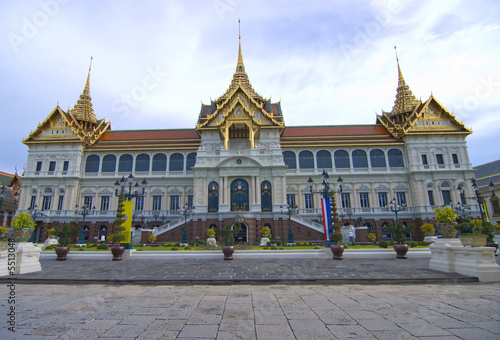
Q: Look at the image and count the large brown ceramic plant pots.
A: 5